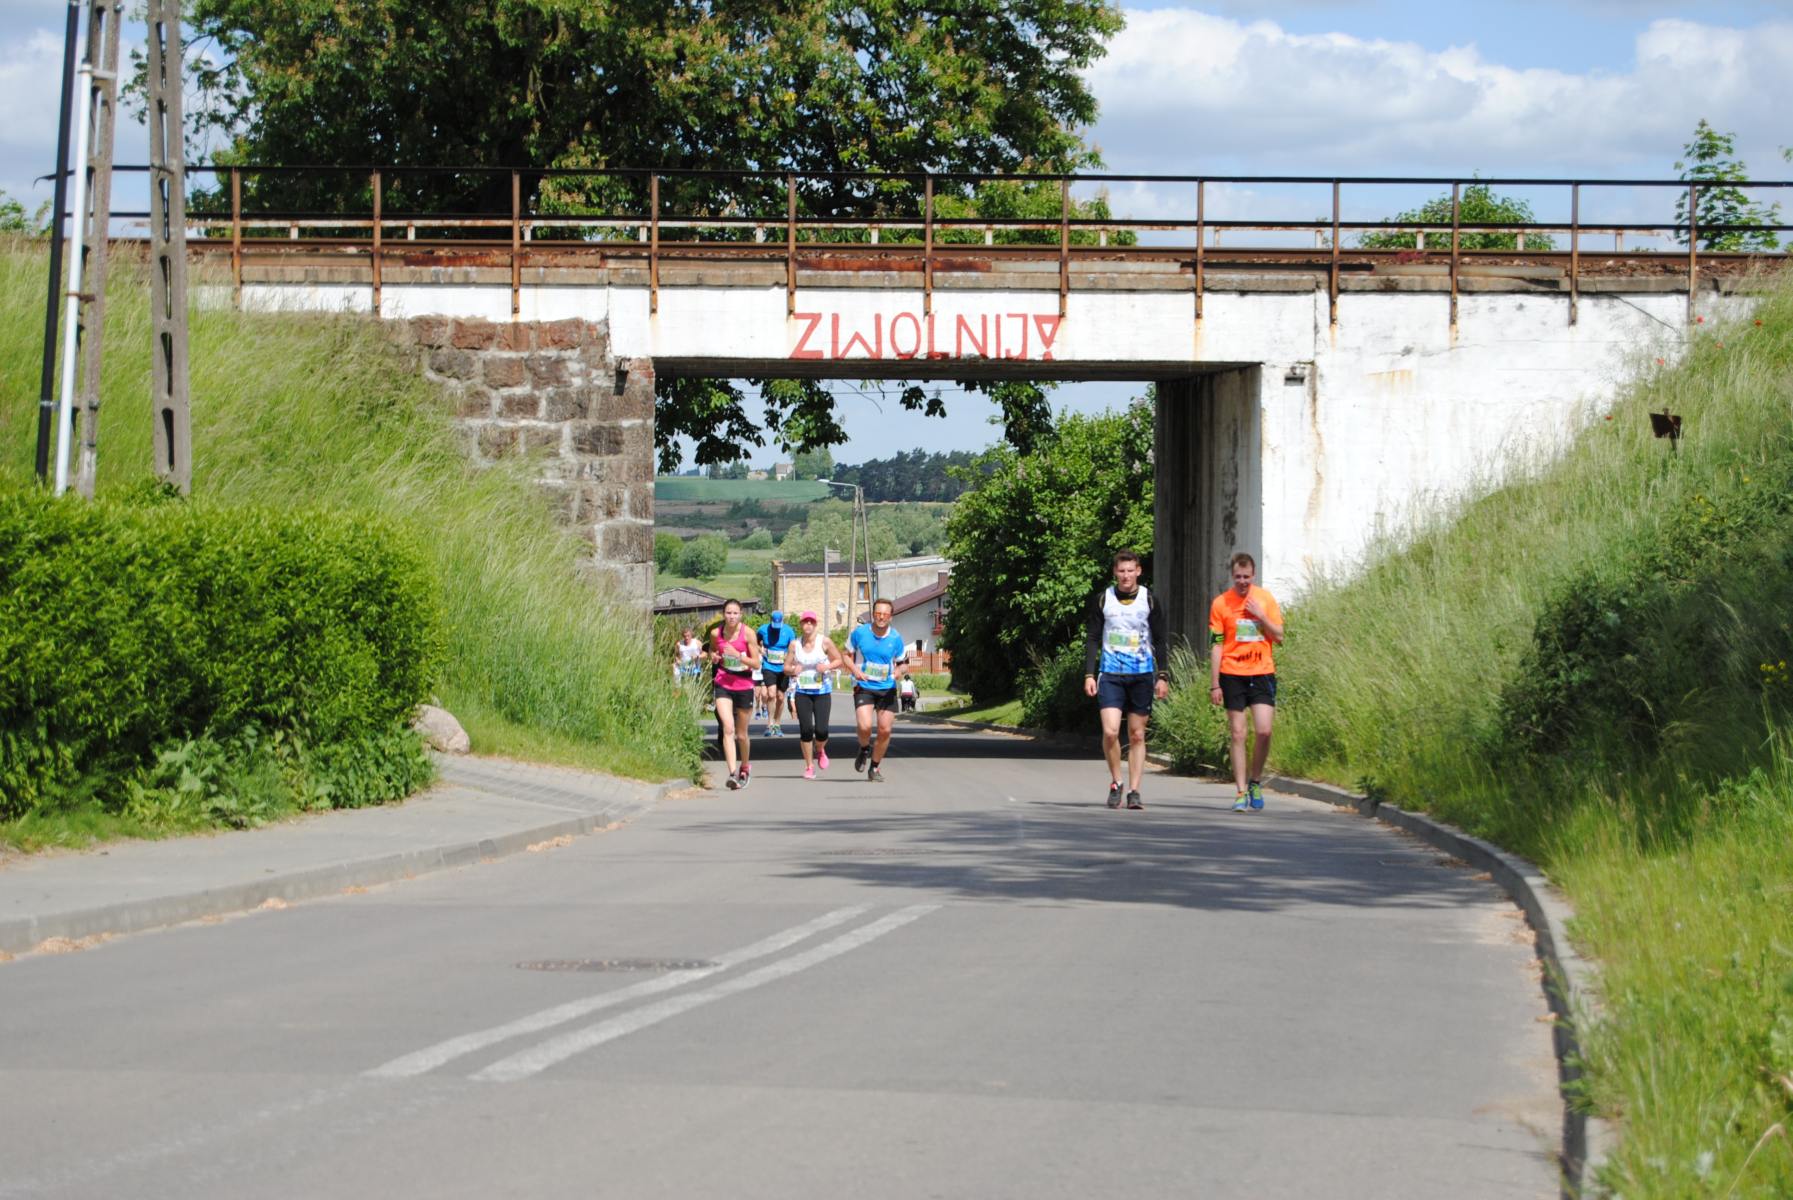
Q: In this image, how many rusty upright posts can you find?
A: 12